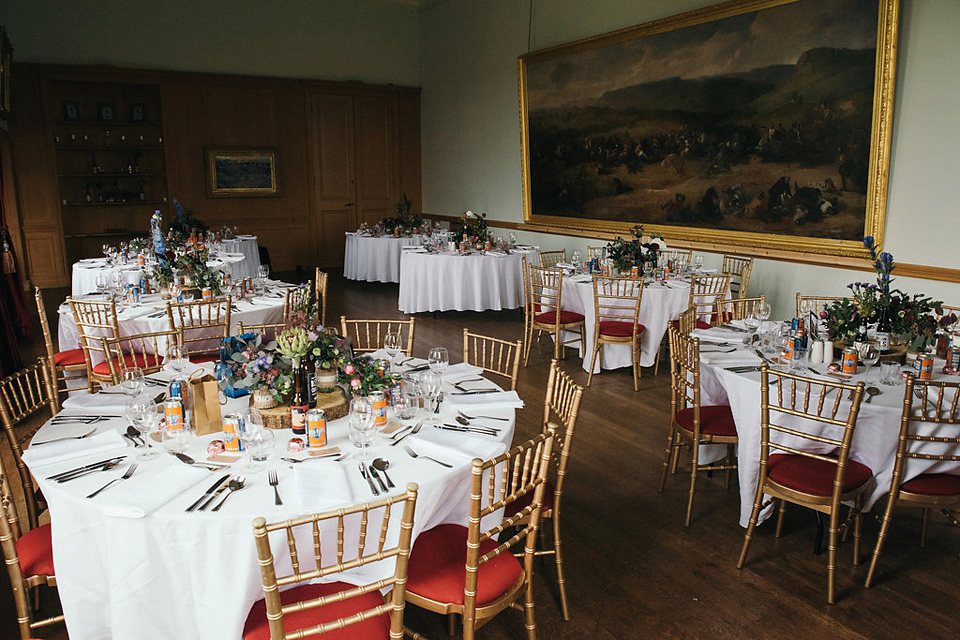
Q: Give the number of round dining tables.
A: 8